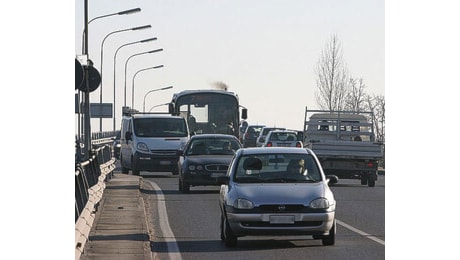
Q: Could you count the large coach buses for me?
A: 1